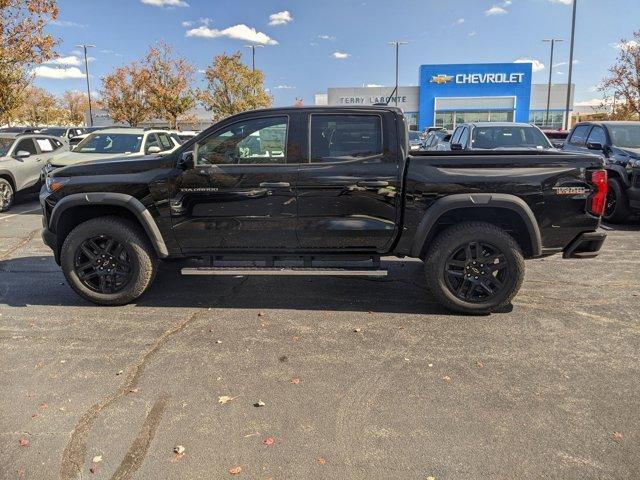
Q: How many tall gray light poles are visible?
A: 5